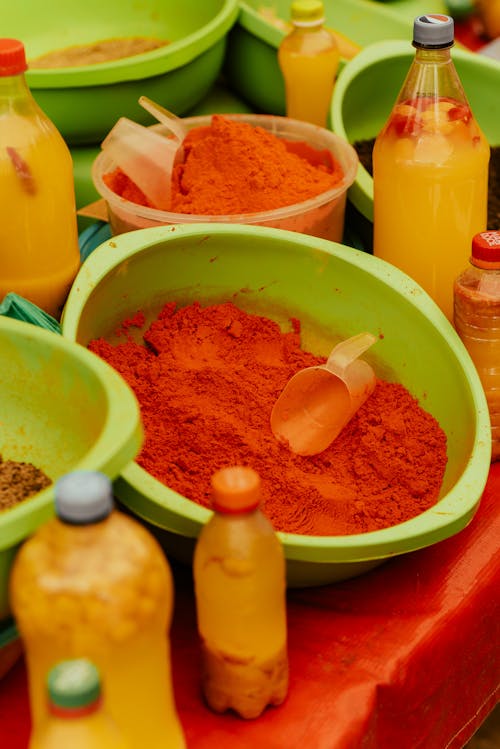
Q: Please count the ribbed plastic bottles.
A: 1